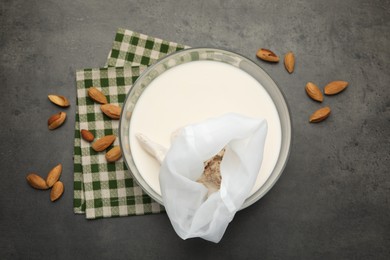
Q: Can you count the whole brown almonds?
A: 15